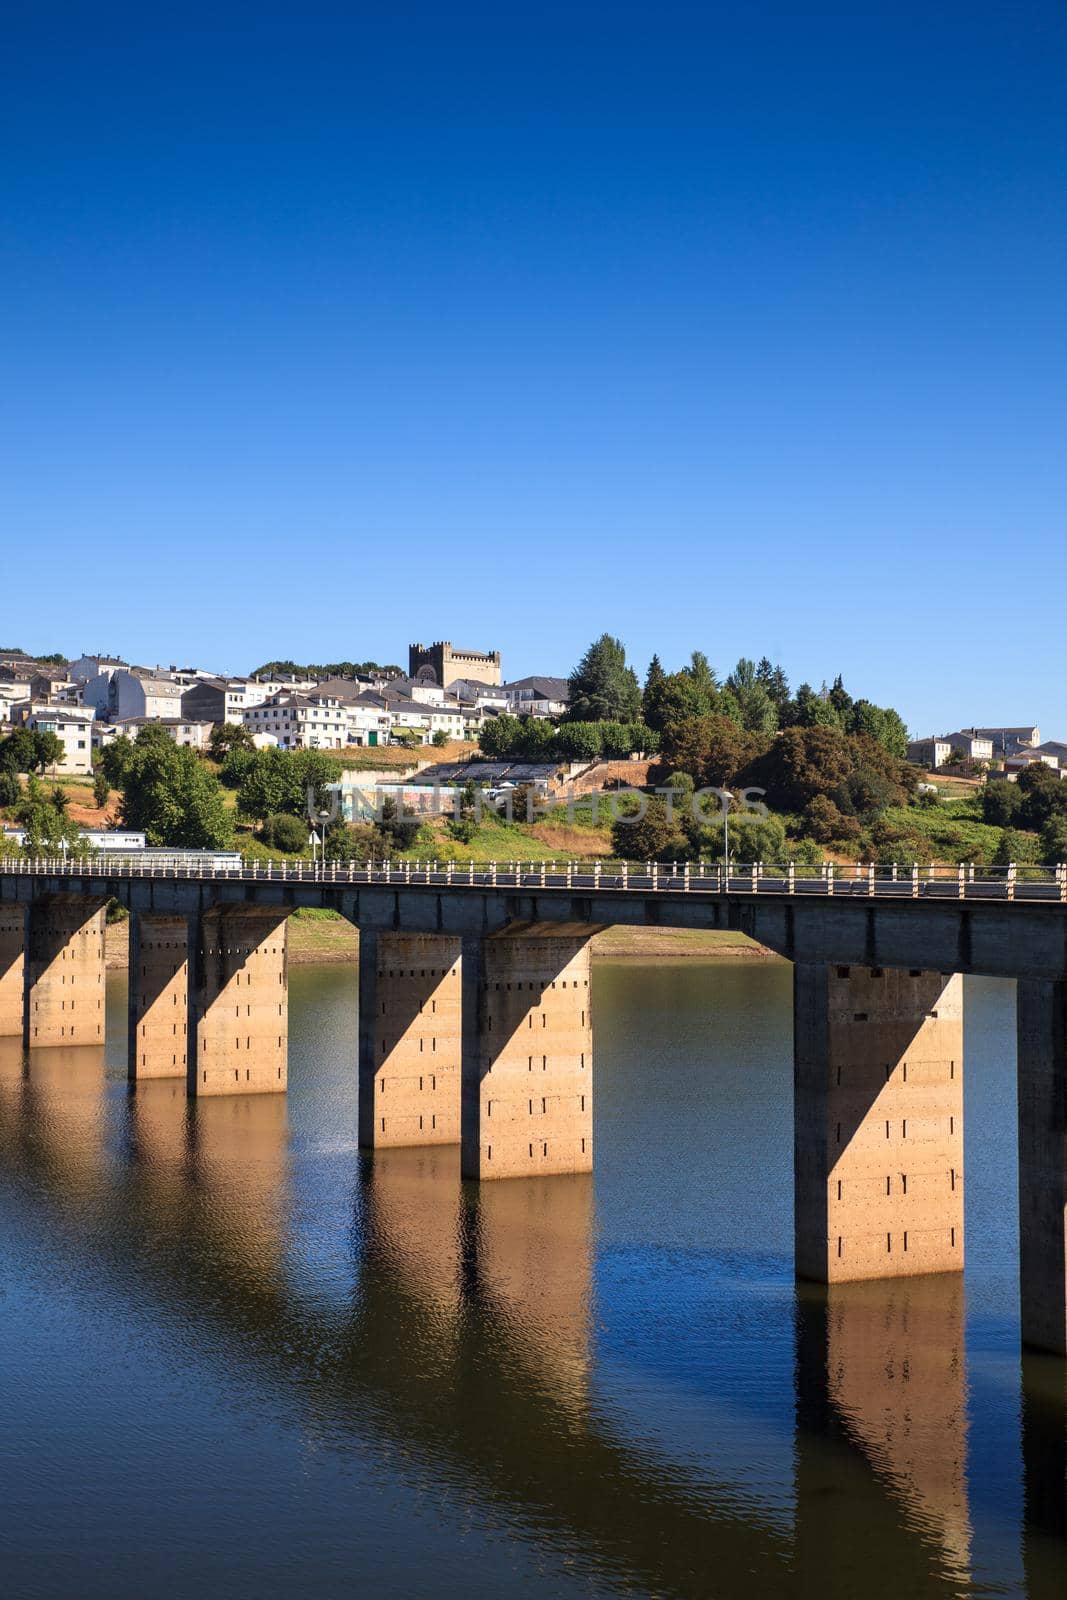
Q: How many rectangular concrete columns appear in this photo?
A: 8